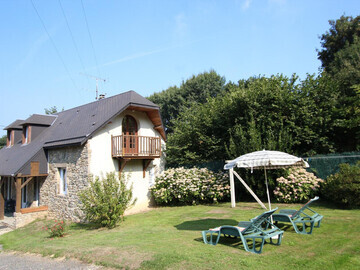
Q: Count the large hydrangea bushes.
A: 2